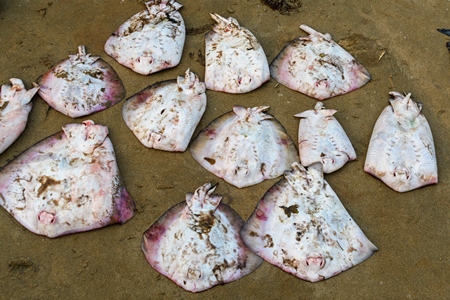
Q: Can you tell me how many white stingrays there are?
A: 12